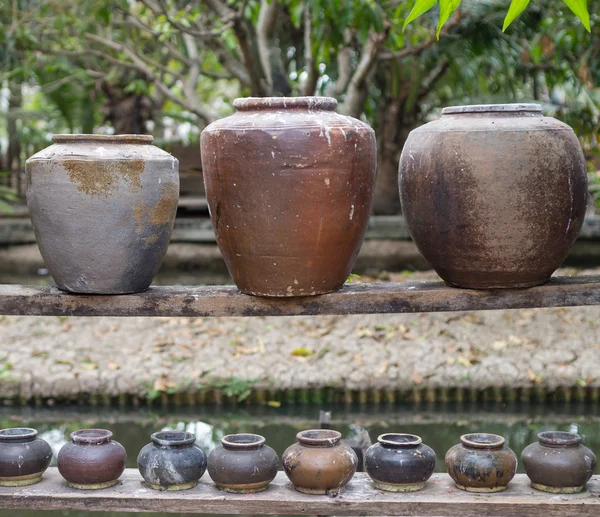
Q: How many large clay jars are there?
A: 3